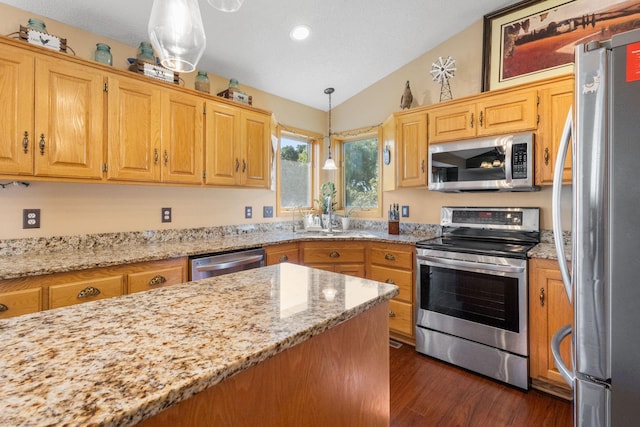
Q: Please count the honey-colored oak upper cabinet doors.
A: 10